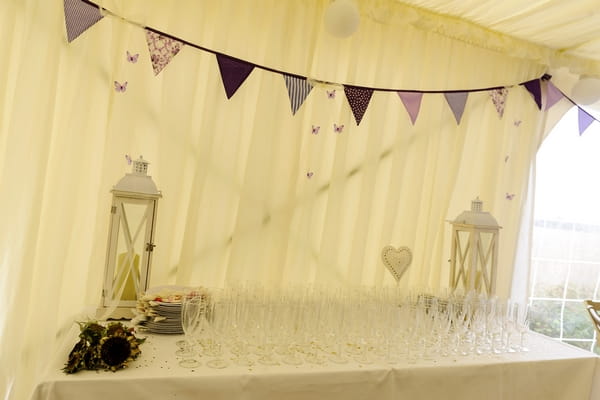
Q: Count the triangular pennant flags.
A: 11